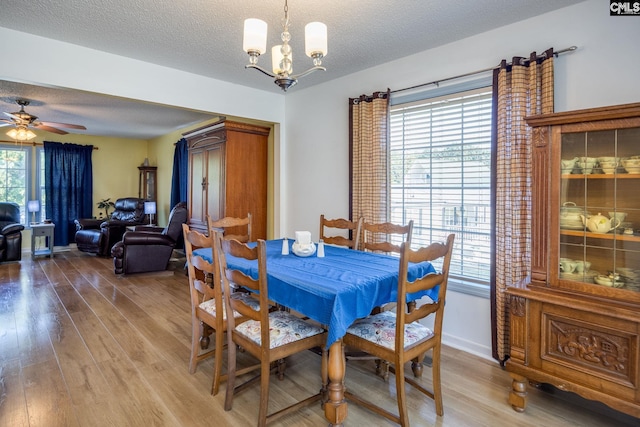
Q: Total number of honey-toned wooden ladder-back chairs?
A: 6